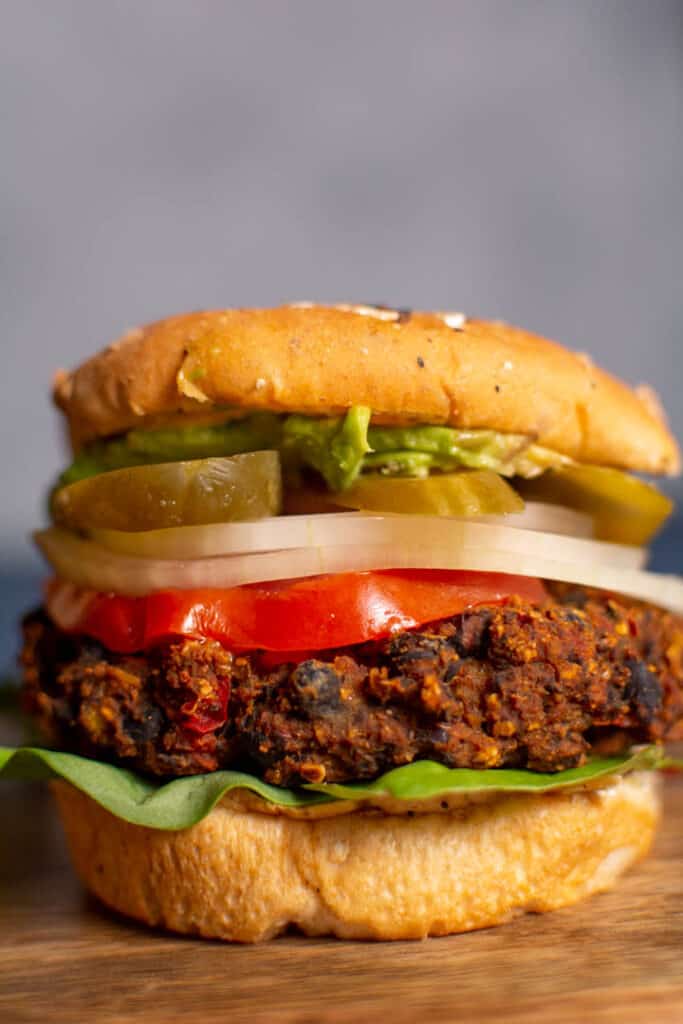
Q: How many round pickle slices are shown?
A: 3